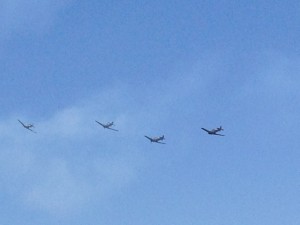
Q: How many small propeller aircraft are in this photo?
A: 4